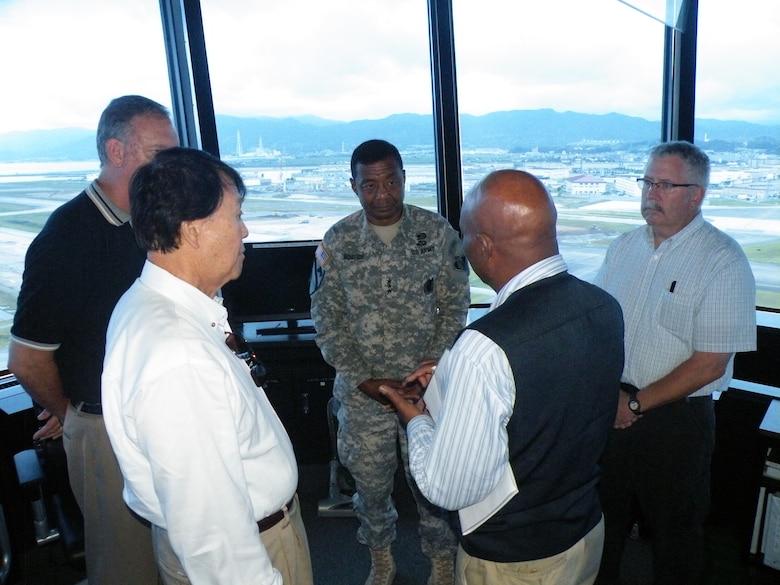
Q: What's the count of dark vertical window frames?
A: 3